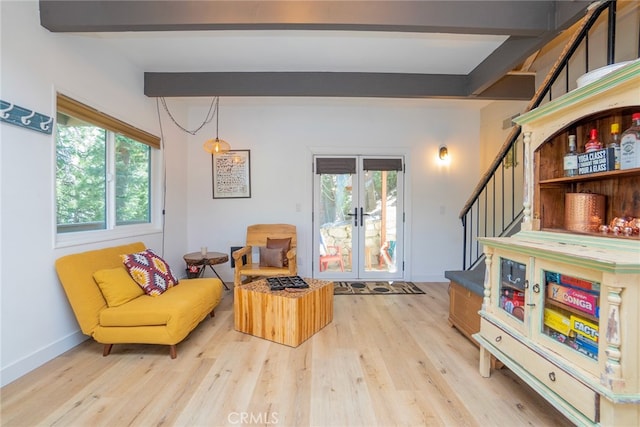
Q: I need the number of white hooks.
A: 3